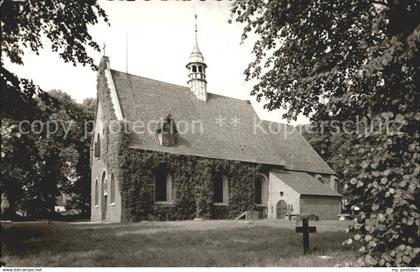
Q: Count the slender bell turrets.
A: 1